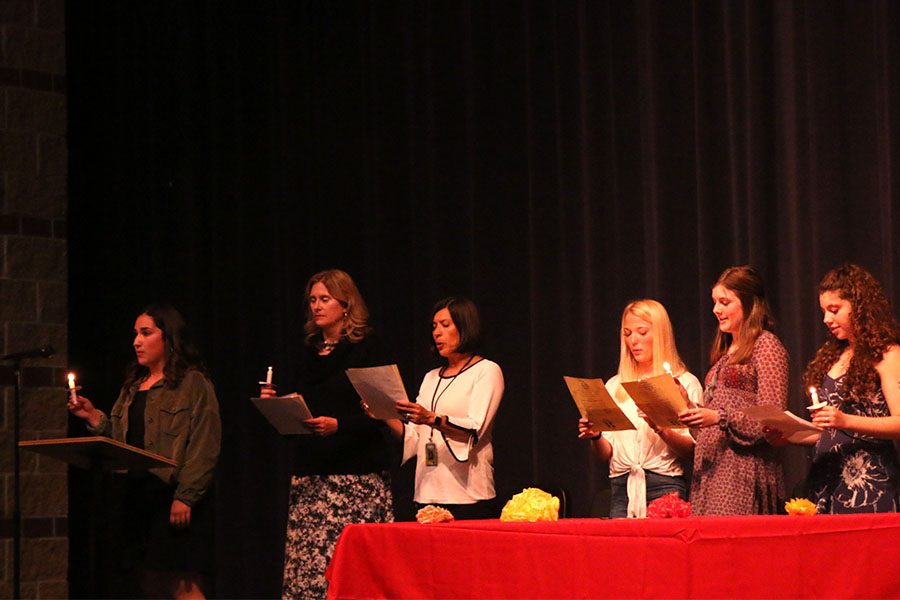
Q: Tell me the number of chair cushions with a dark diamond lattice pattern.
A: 0